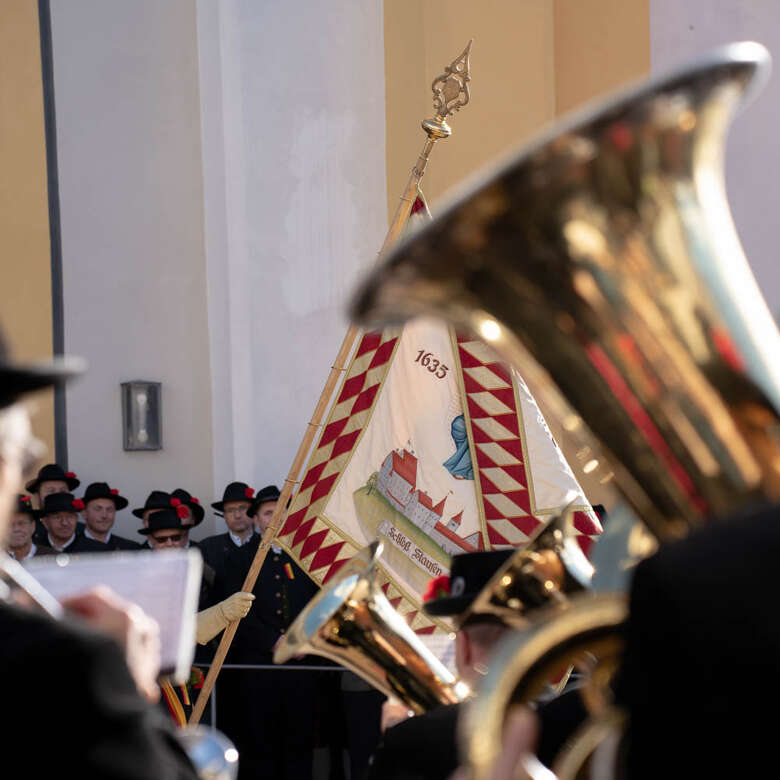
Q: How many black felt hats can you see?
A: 11